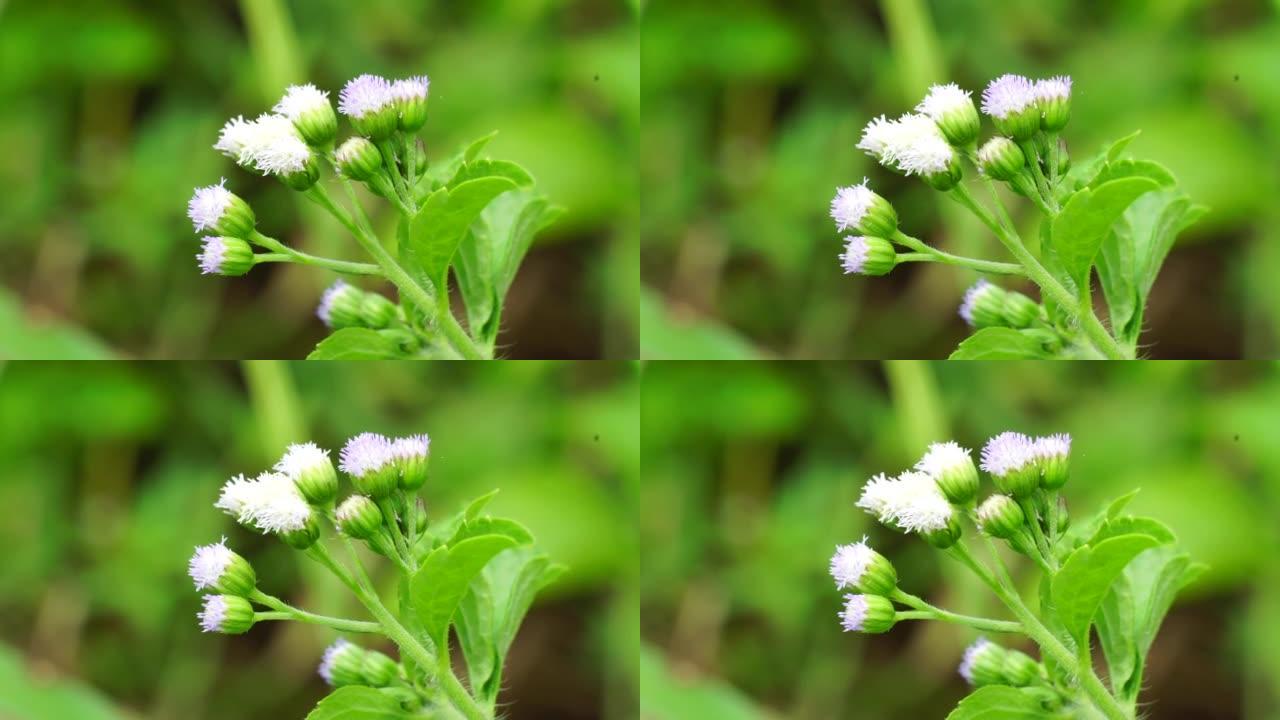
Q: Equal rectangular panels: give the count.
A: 4